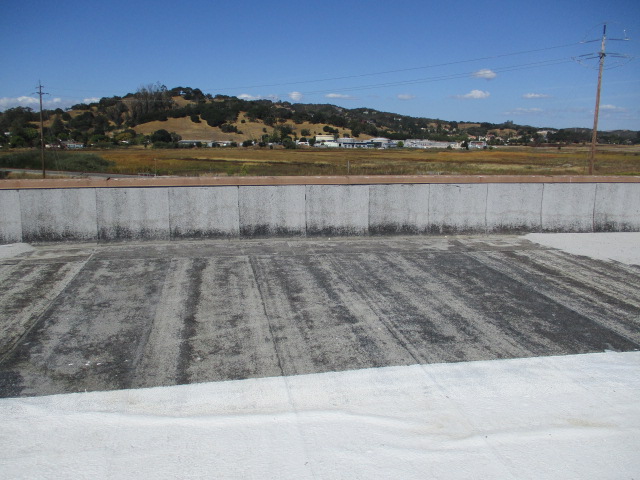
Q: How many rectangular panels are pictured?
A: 11